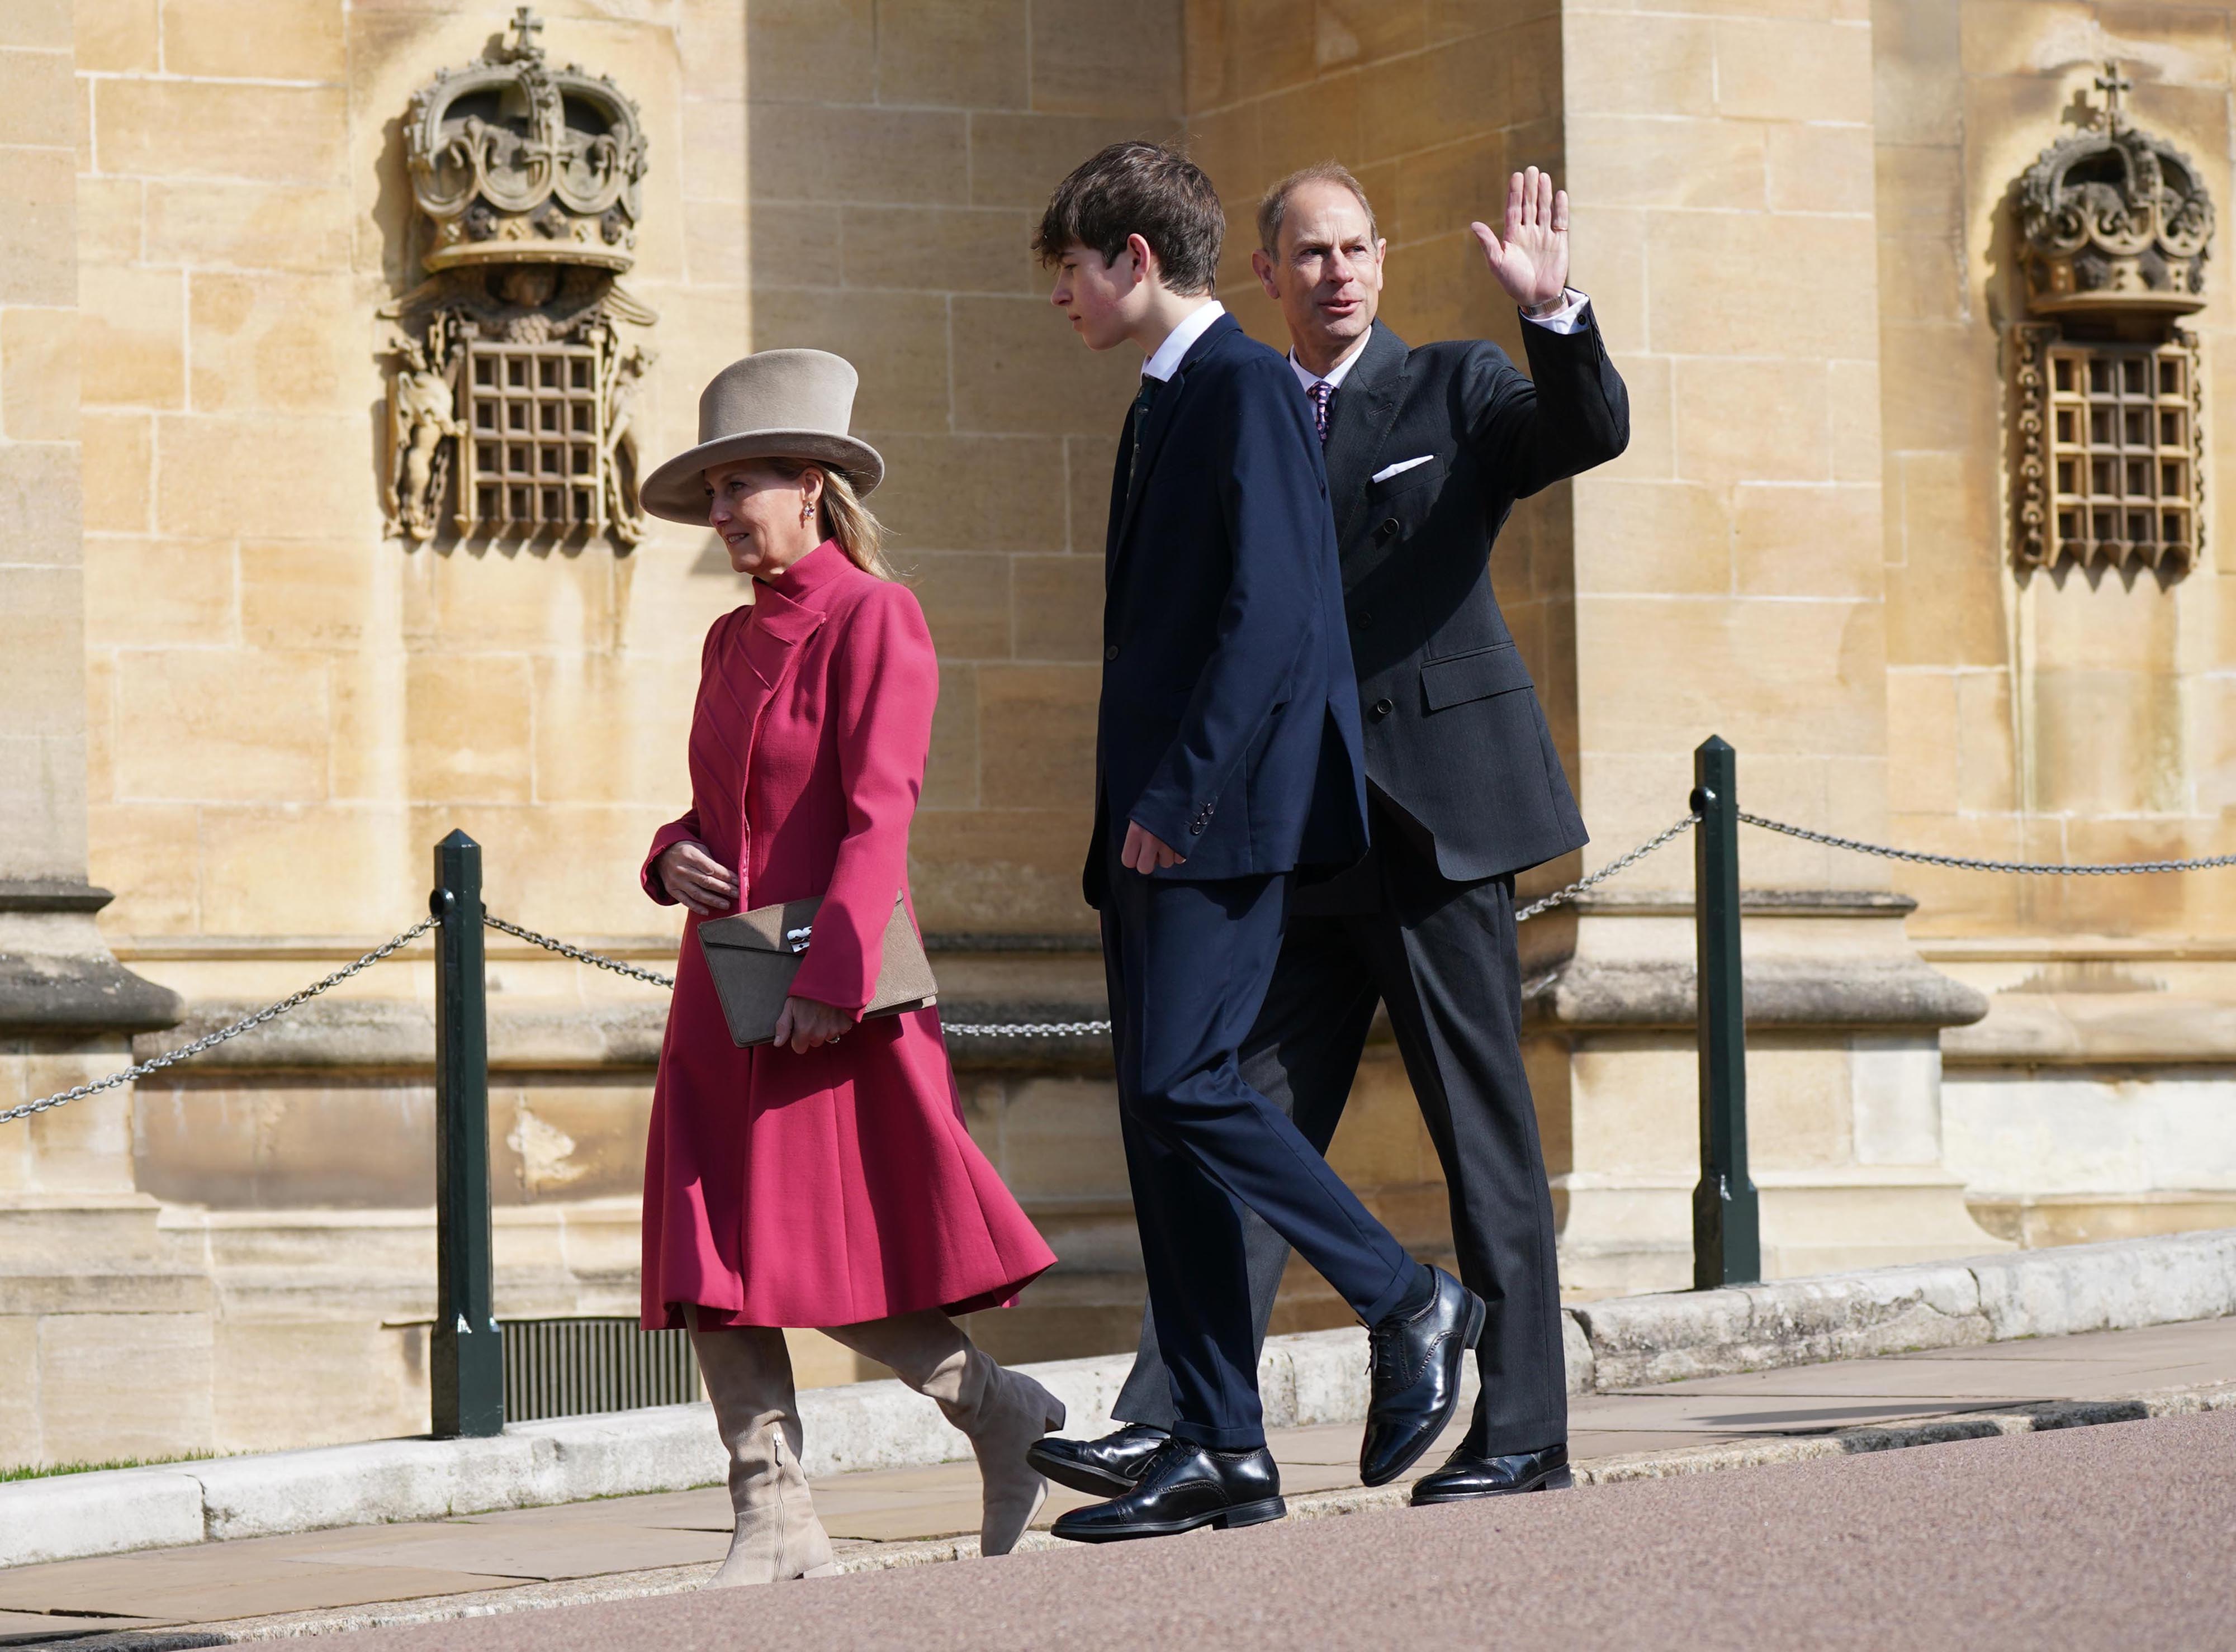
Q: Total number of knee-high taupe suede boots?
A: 2